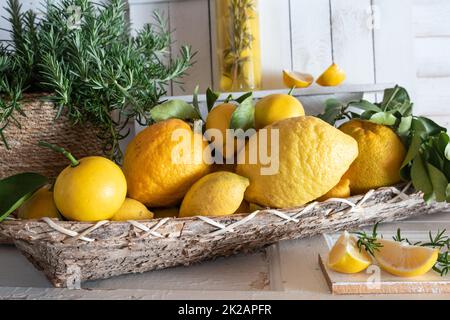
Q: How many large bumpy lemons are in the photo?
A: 3